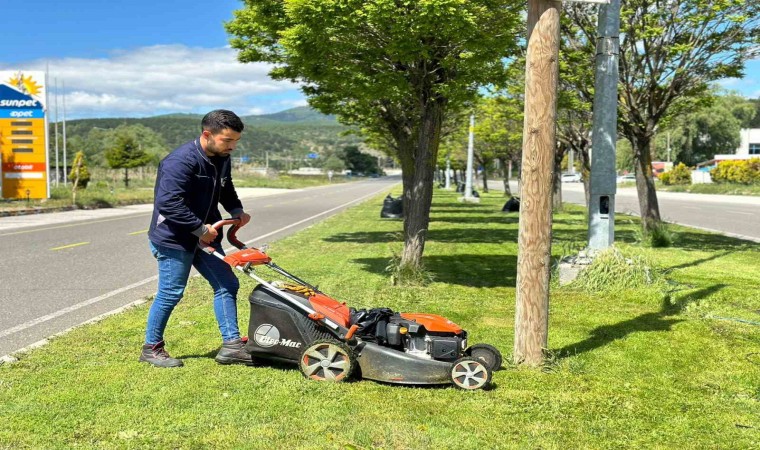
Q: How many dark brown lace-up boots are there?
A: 2